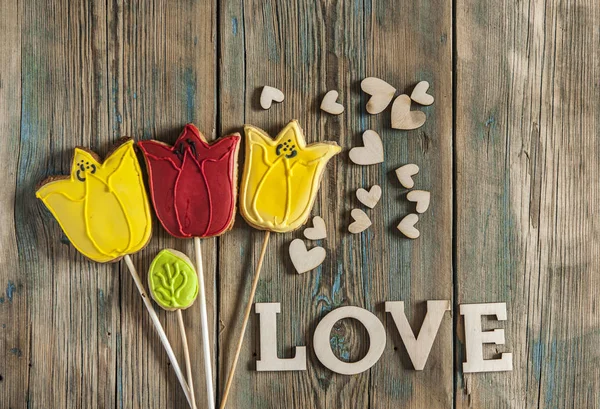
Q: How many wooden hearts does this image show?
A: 13